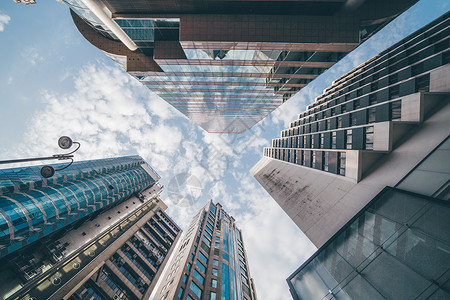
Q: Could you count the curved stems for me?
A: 2